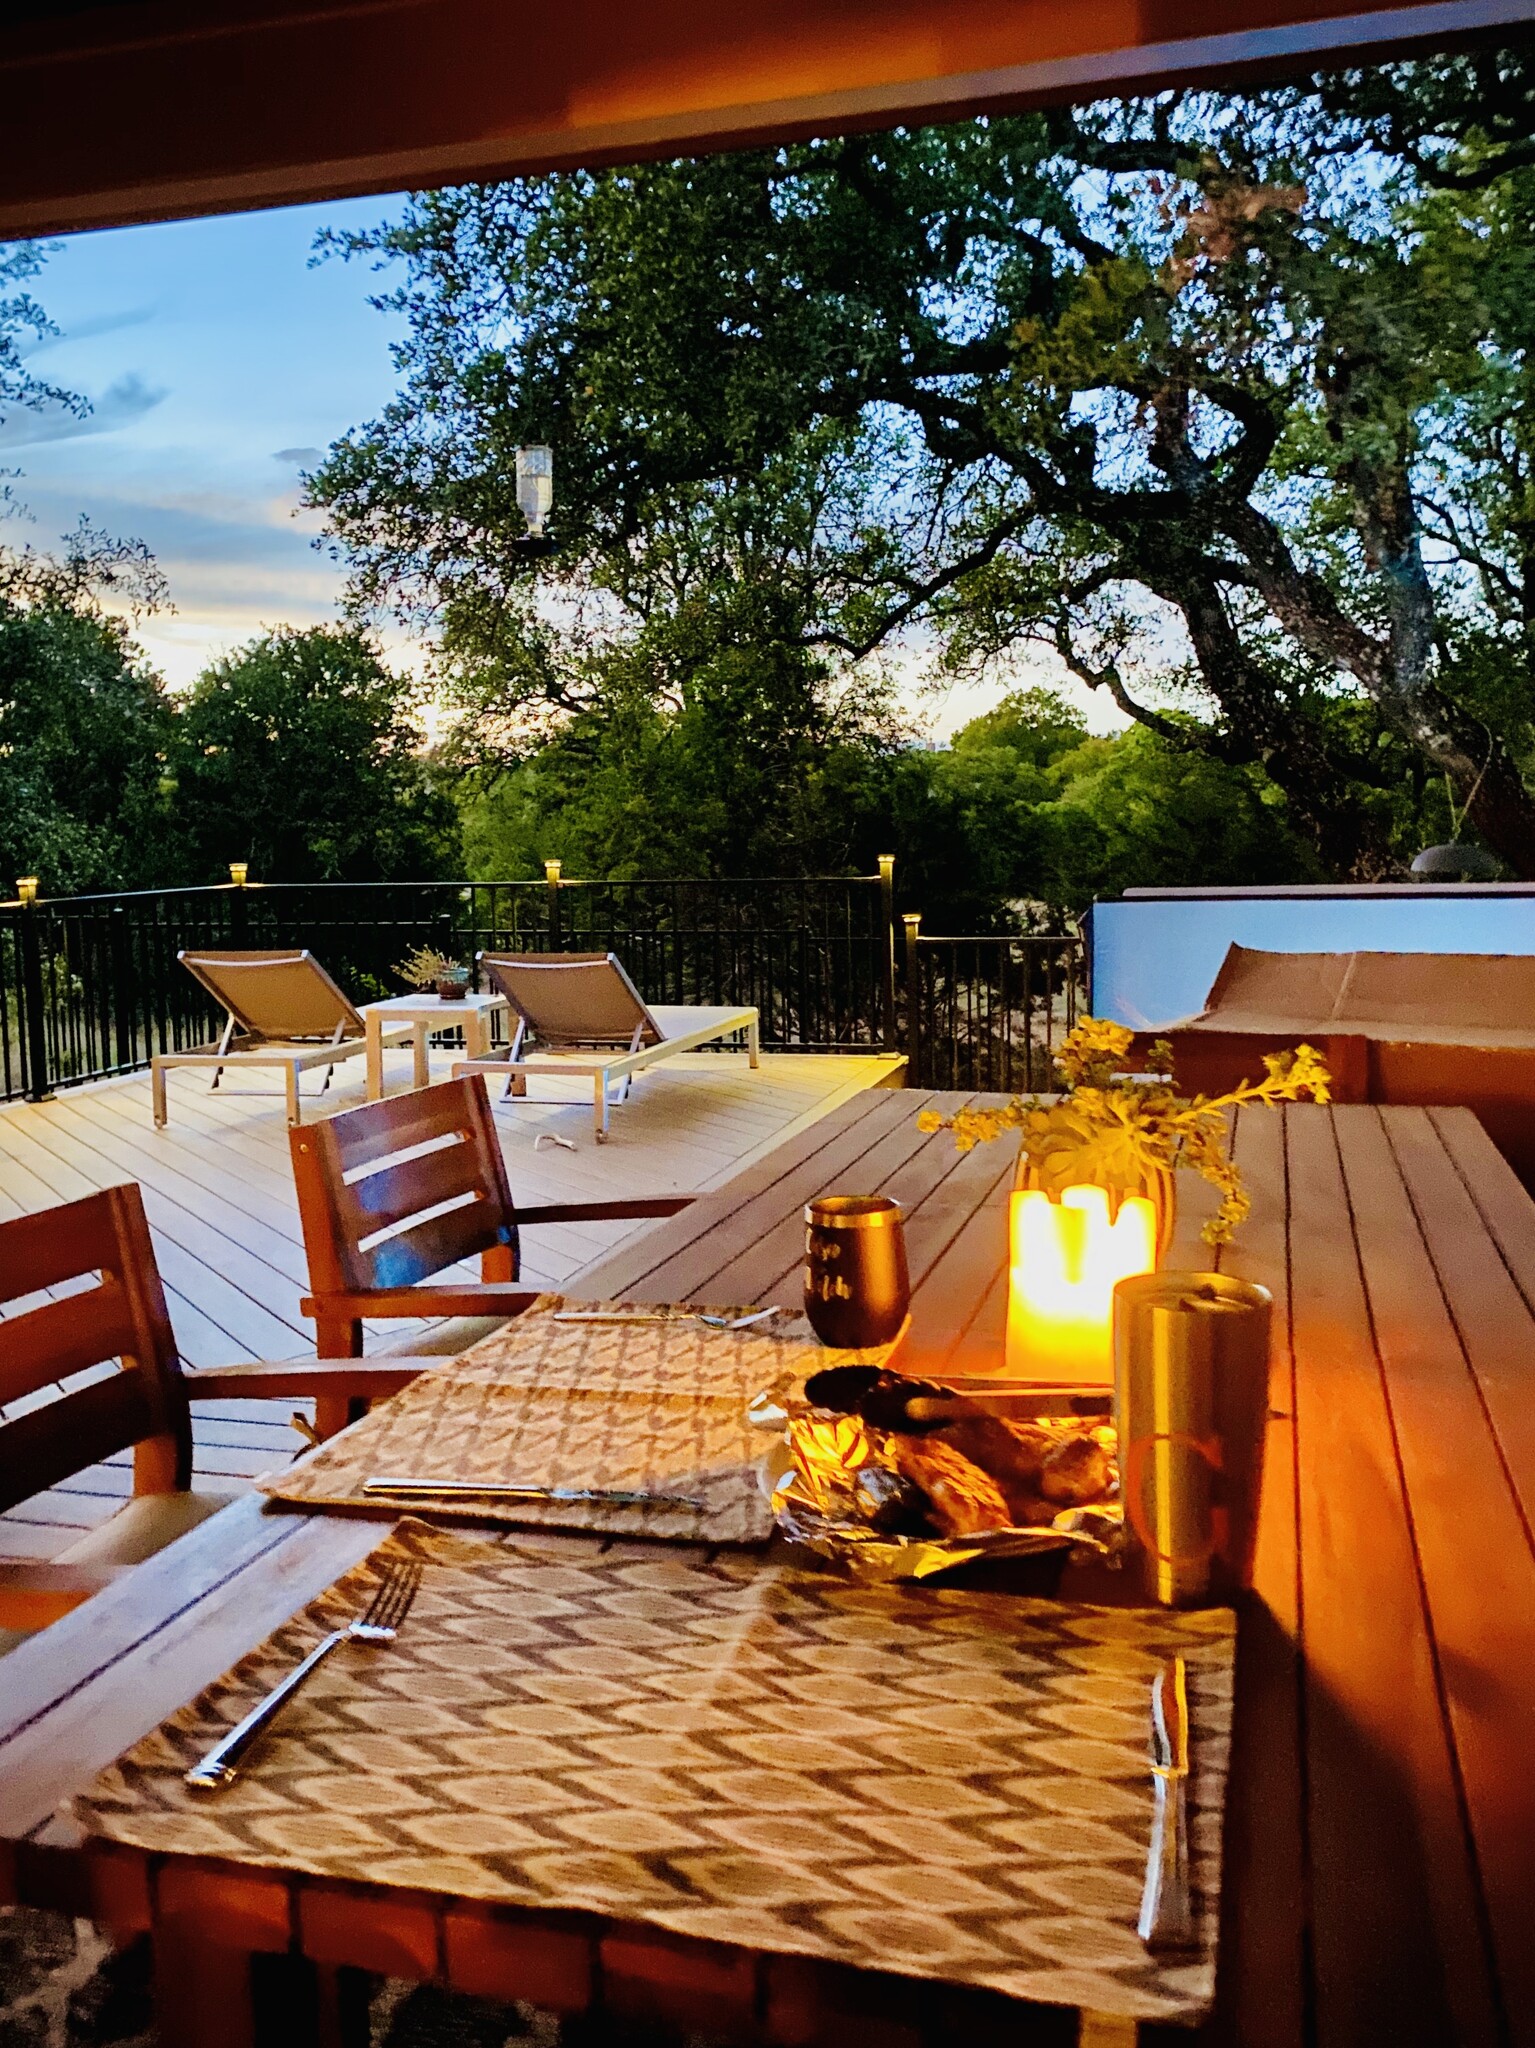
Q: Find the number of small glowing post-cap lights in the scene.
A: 5